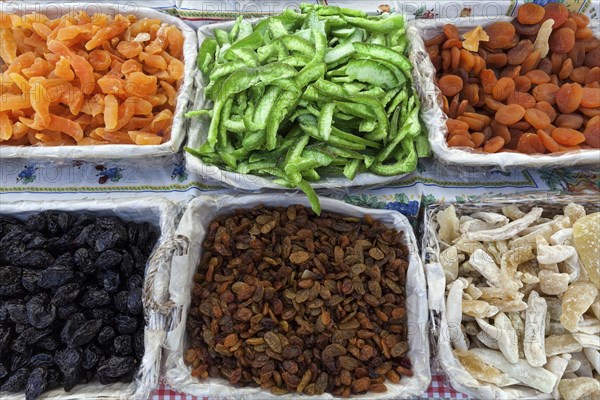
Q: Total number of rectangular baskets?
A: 6